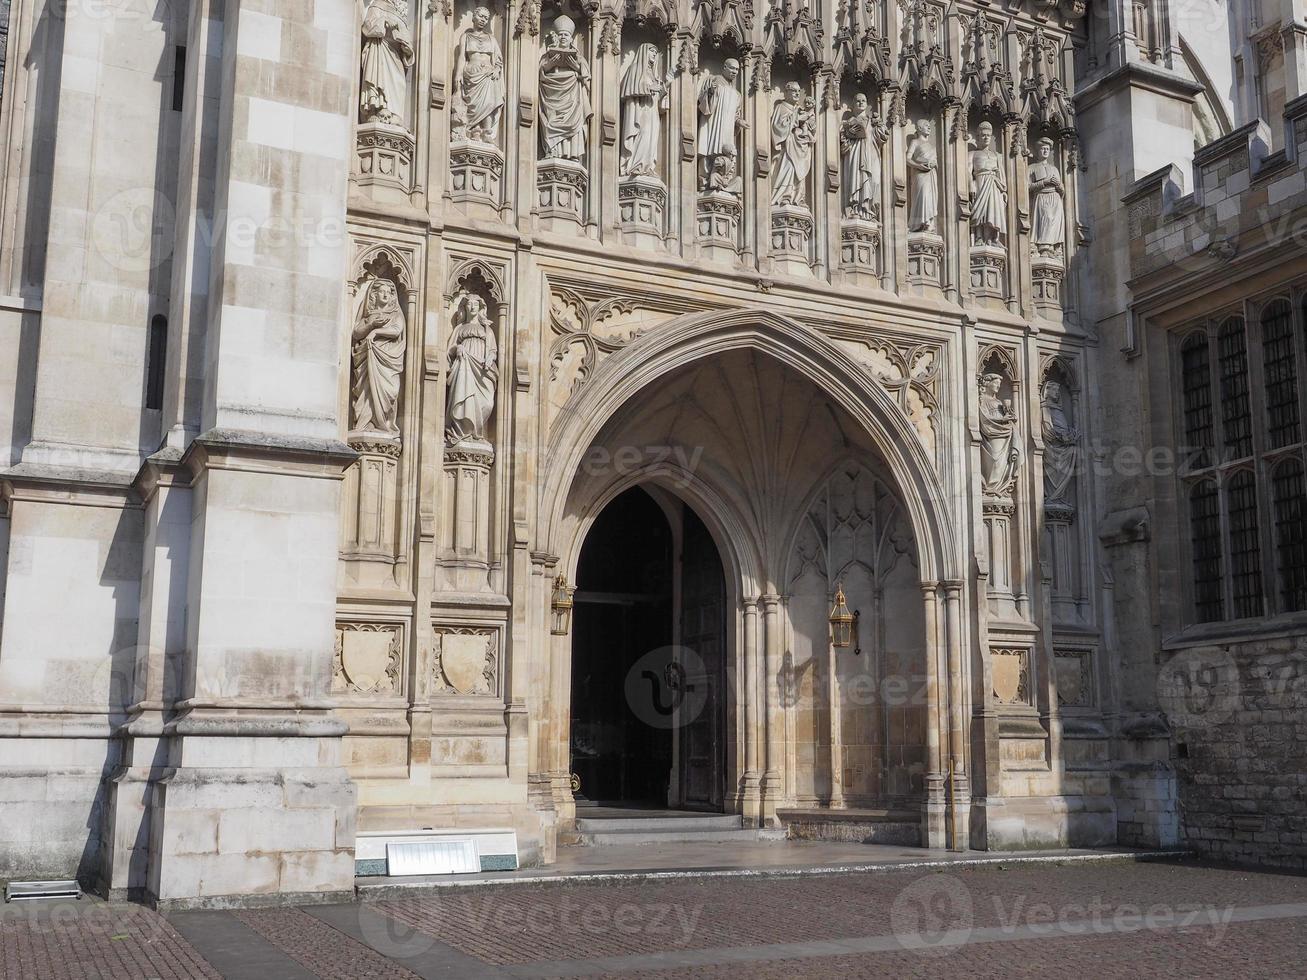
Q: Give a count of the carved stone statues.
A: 14